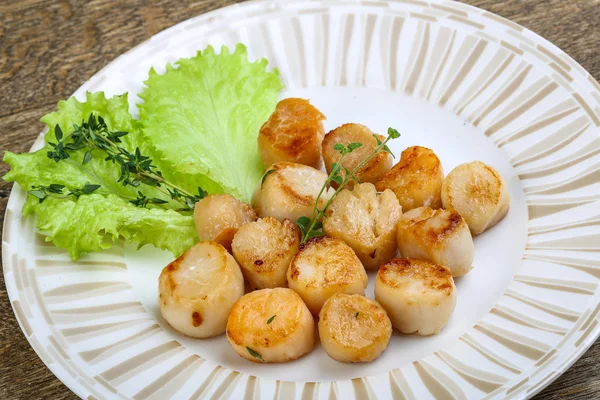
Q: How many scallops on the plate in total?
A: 14